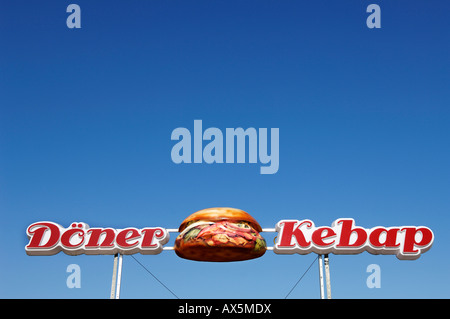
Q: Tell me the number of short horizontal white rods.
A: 4